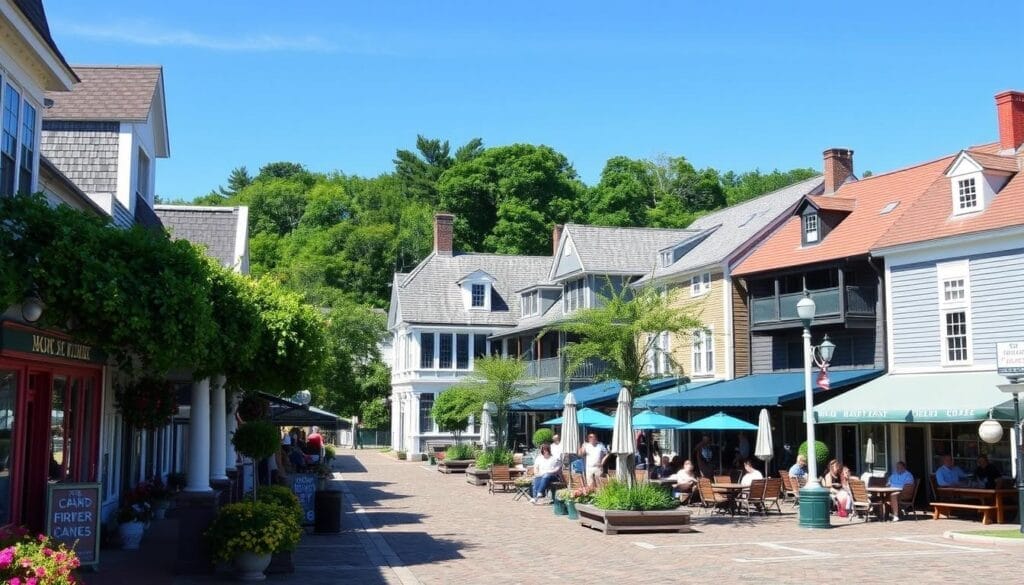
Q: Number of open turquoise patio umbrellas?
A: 3